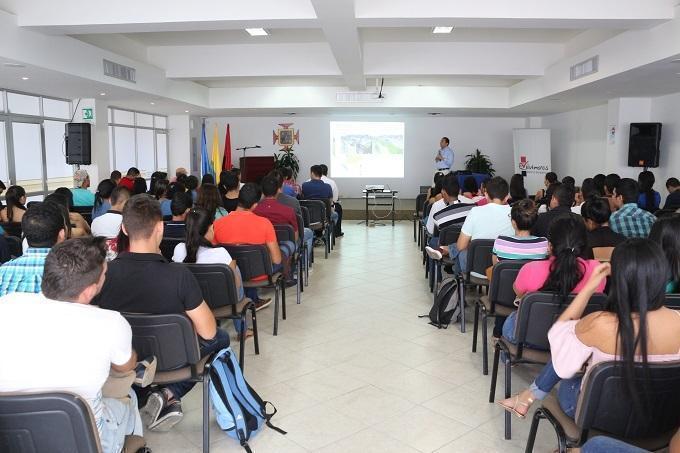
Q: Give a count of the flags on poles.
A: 3